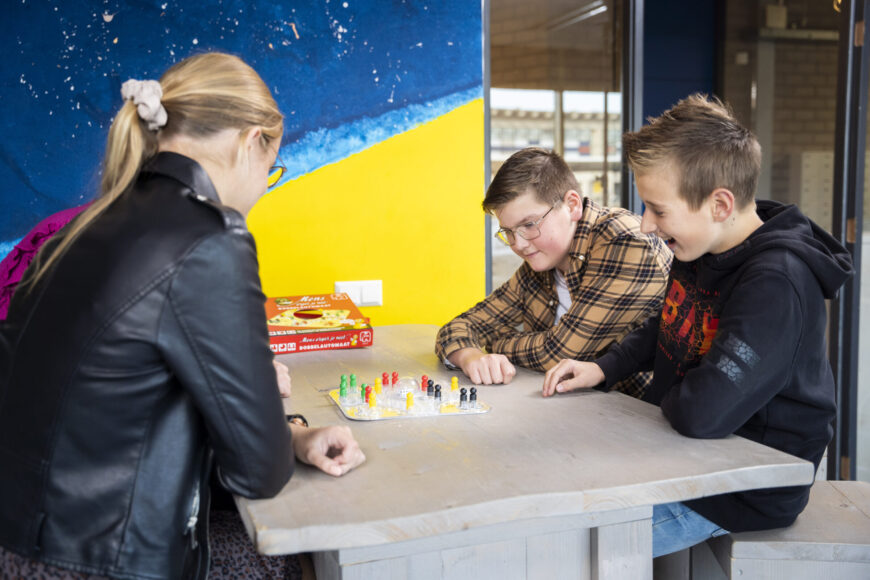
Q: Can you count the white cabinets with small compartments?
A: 1